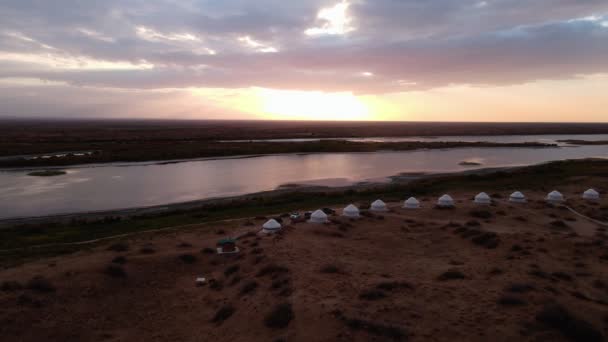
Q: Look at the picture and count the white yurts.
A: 10